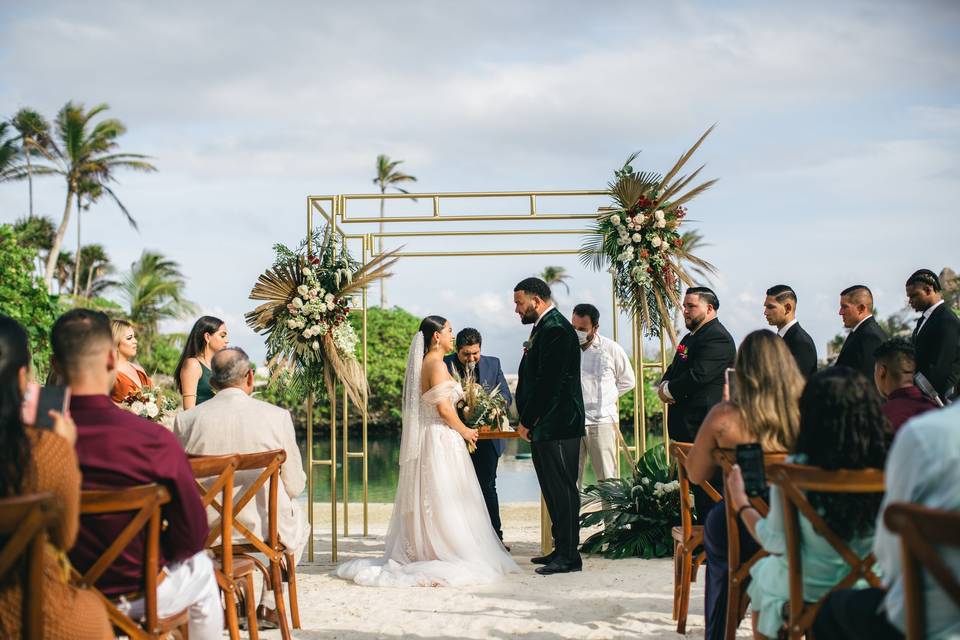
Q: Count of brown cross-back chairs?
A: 8